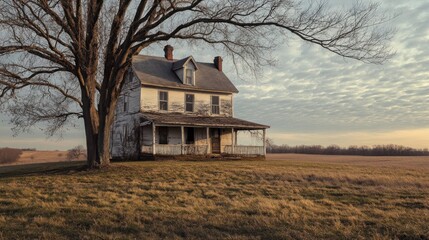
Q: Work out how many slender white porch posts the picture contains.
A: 5